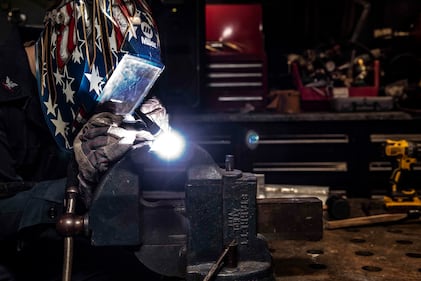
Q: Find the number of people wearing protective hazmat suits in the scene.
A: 0